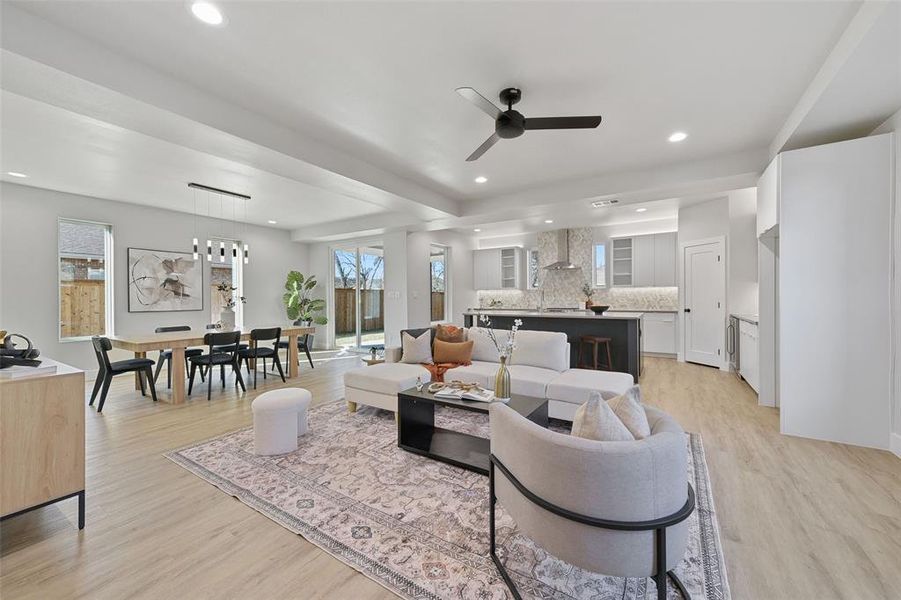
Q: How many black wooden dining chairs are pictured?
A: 6